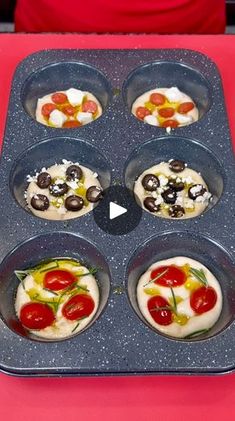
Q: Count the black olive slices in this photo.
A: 13